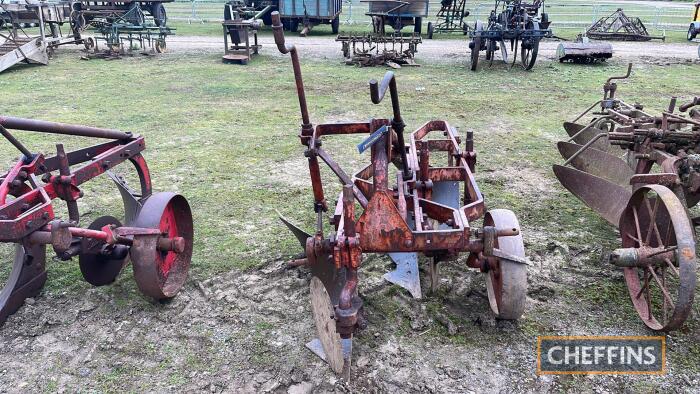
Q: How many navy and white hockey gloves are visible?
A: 0